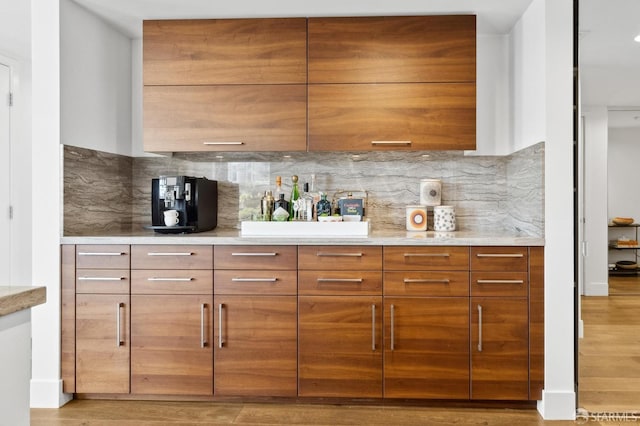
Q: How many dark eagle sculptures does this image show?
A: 0